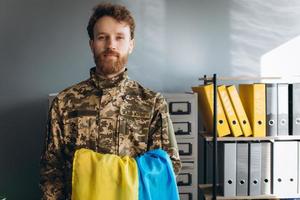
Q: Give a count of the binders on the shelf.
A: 13